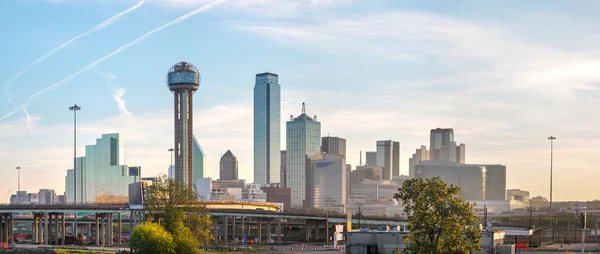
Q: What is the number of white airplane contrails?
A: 2